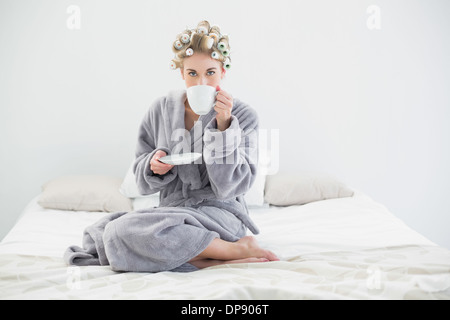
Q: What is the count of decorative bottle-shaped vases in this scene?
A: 0